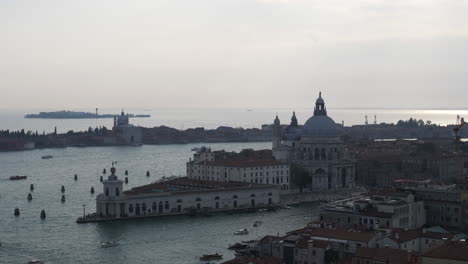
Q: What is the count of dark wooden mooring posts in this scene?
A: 13